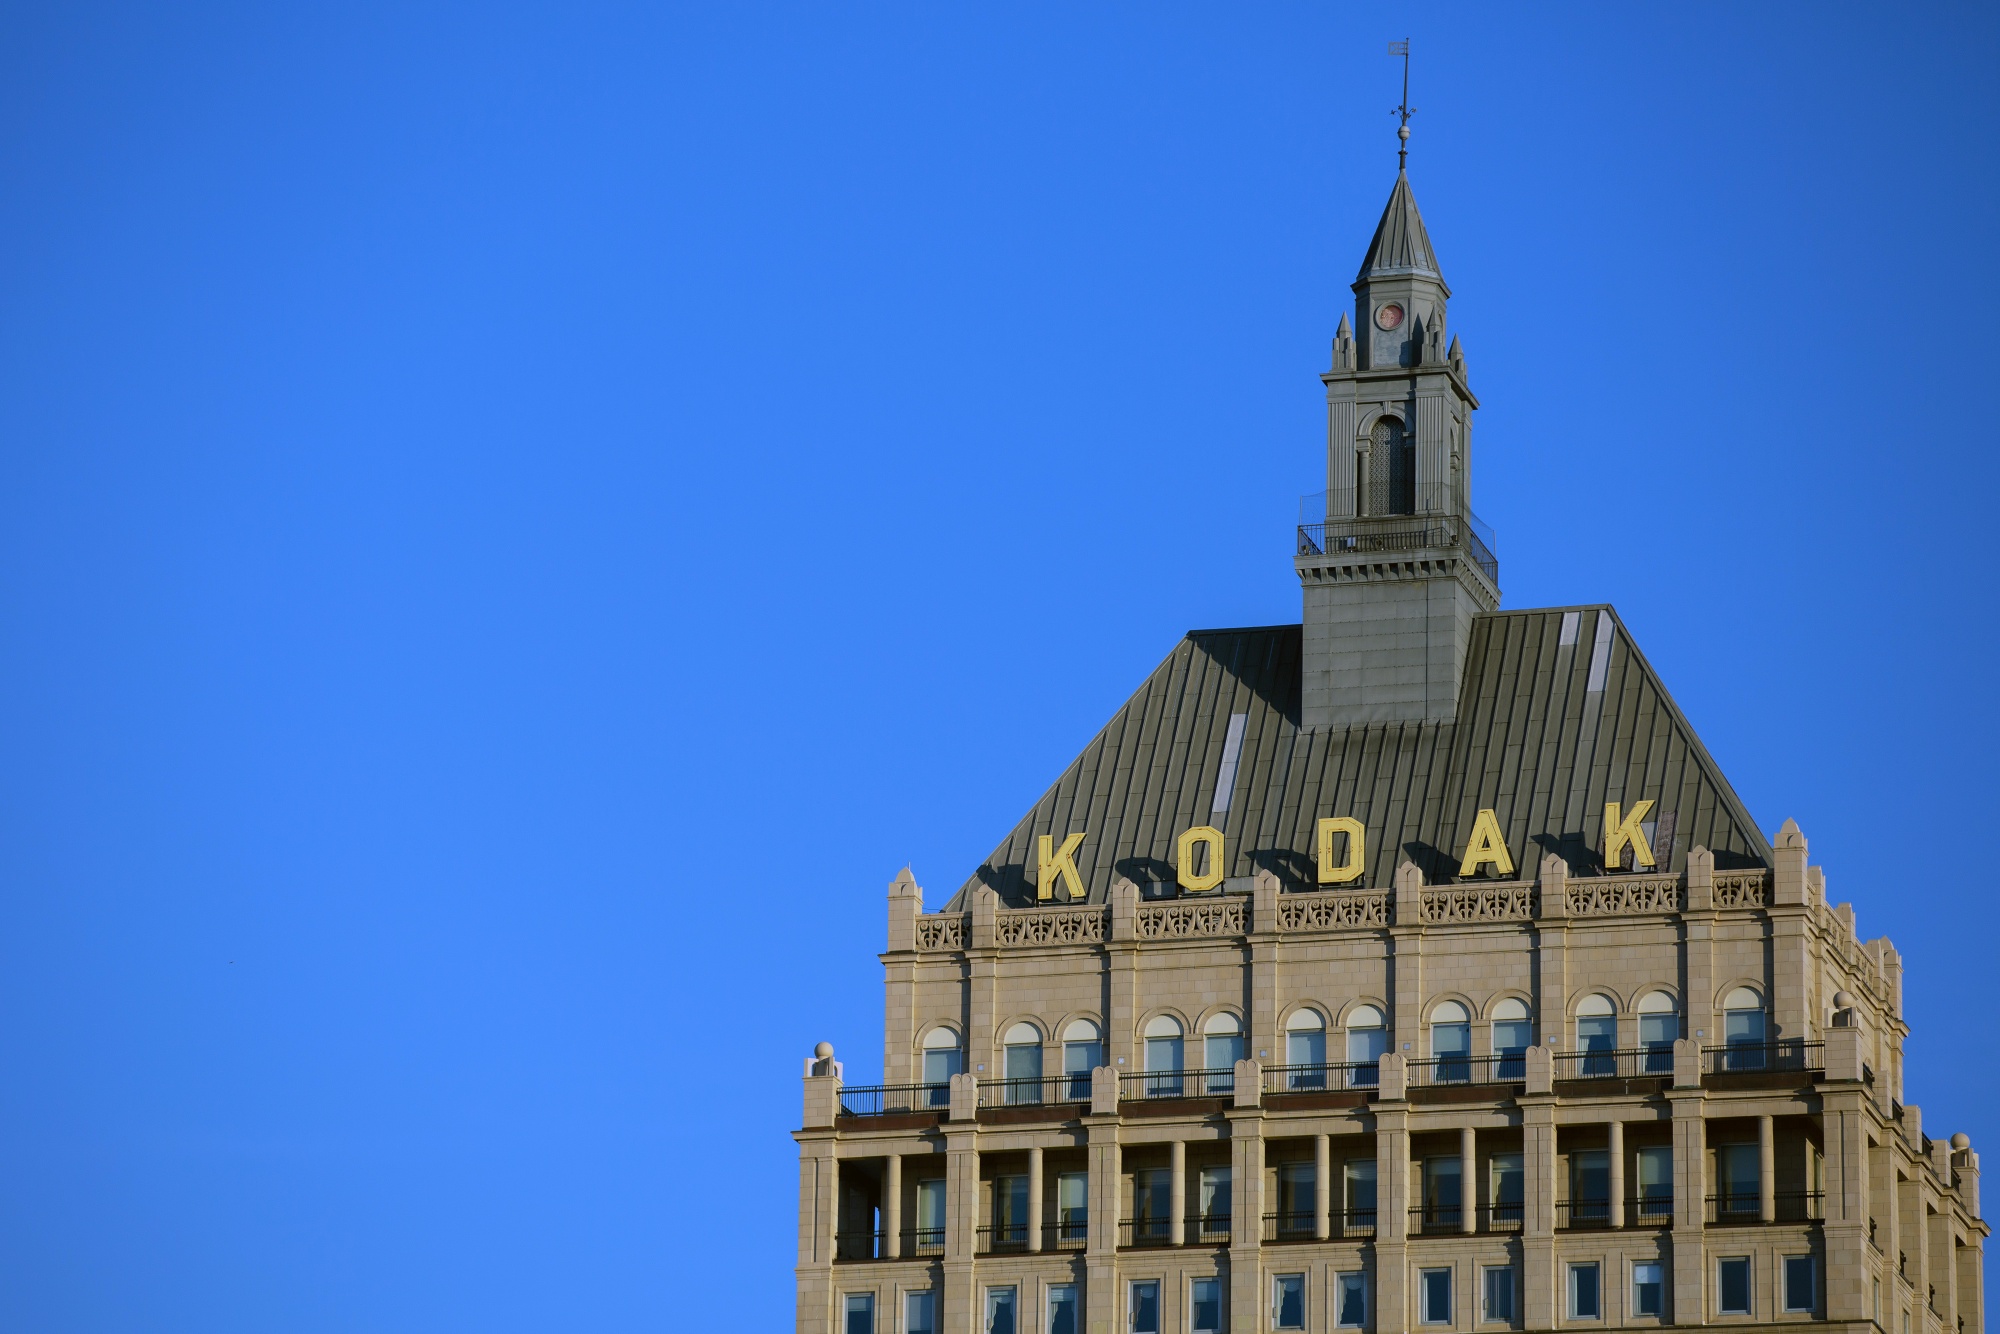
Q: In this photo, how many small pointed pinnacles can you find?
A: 3